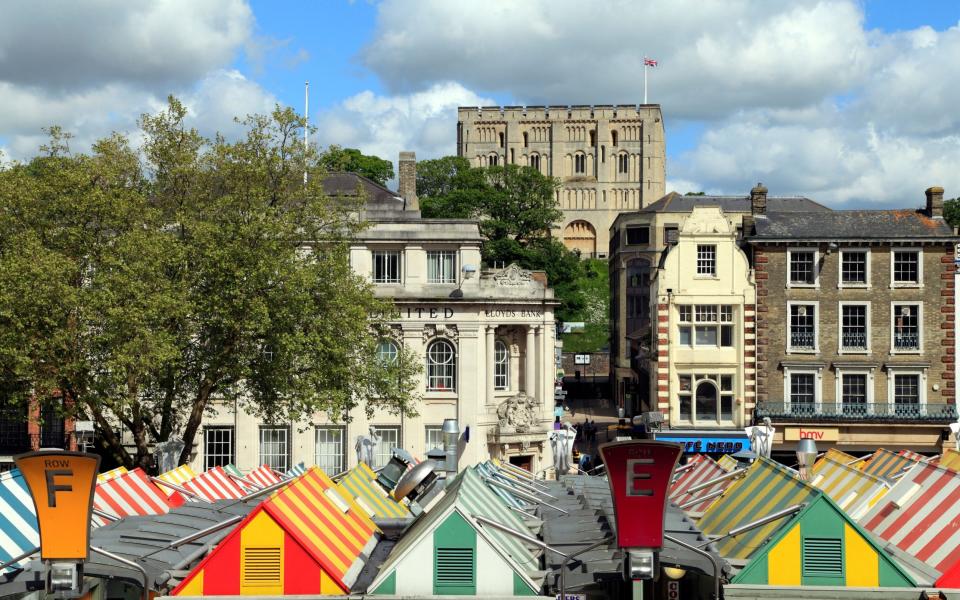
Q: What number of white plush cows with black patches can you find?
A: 0